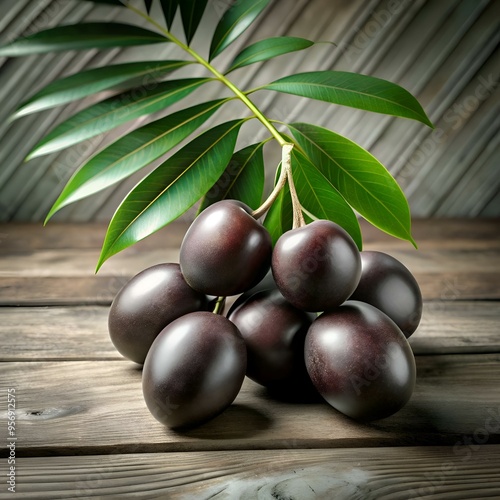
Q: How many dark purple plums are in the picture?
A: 7